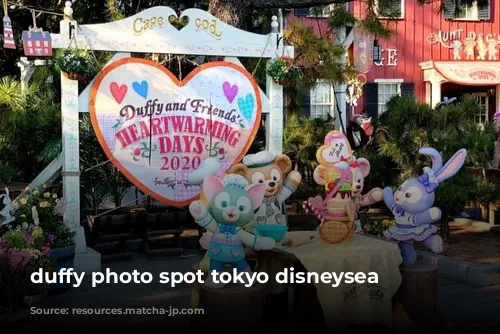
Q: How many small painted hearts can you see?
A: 4